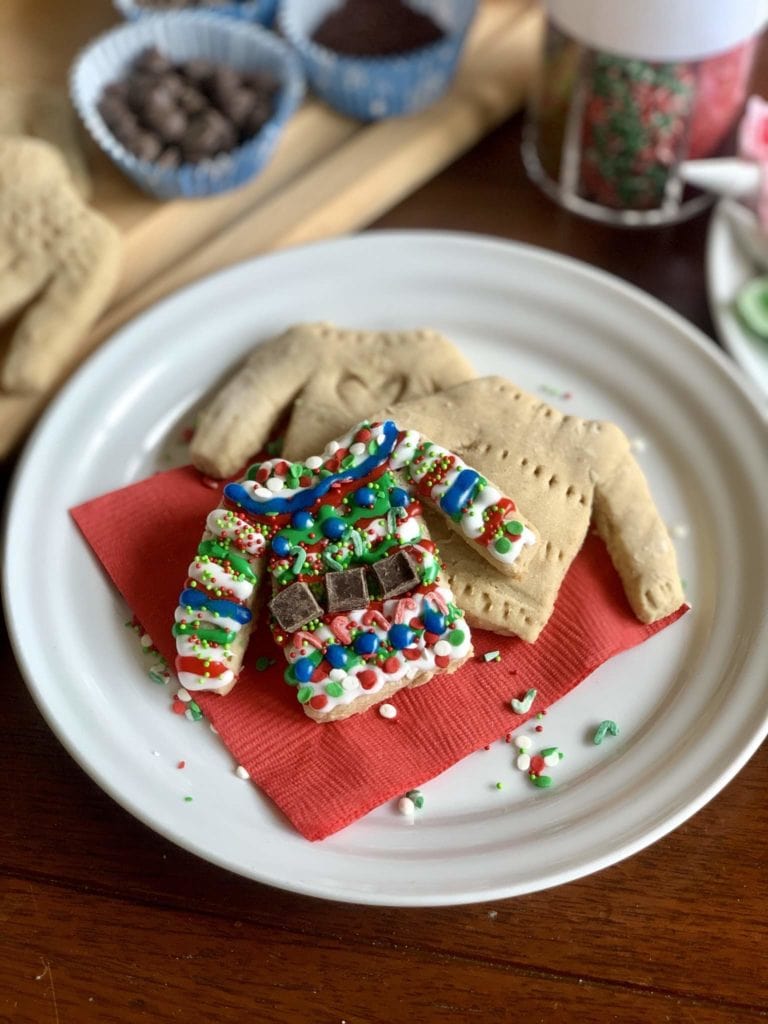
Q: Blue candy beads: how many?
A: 10